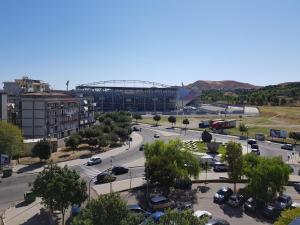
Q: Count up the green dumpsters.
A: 2